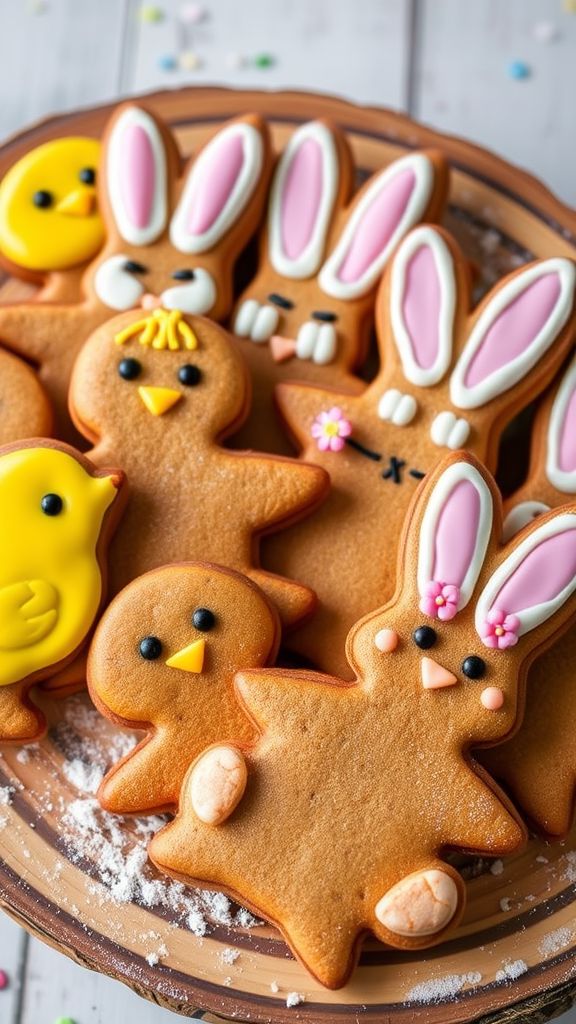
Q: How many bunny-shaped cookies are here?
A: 5